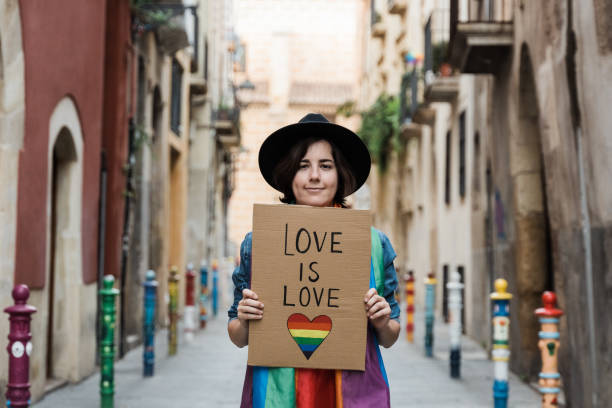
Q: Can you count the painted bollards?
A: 12